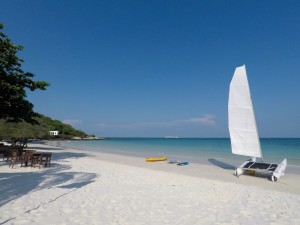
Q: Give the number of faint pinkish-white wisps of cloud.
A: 2